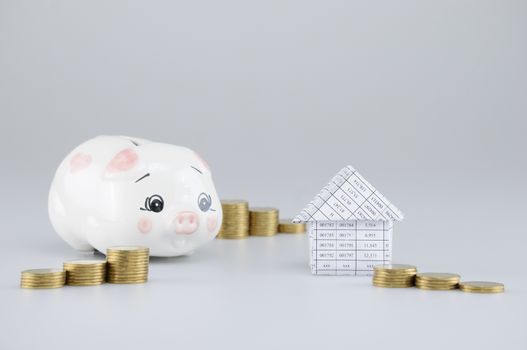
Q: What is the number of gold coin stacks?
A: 9